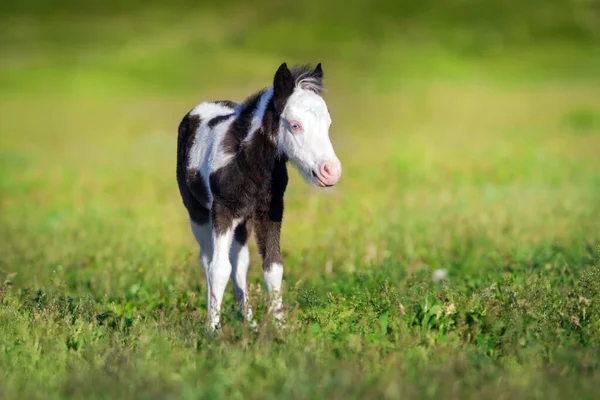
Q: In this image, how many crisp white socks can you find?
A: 4